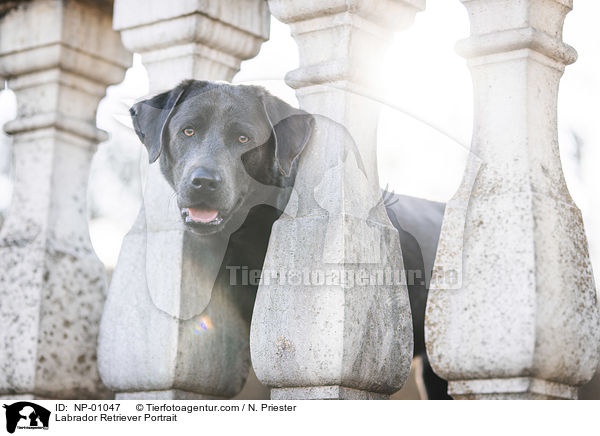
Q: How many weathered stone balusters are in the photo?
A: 4